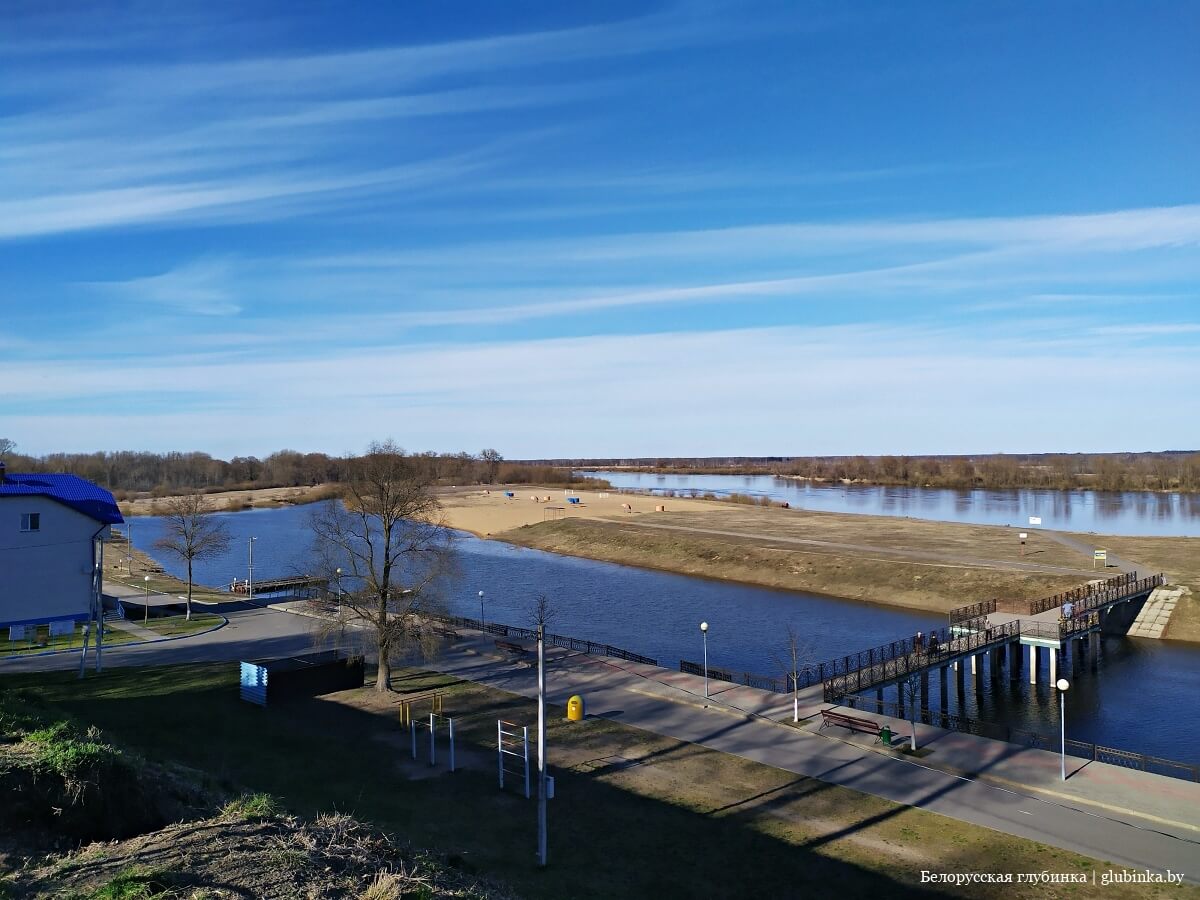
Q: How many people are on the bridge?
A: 4